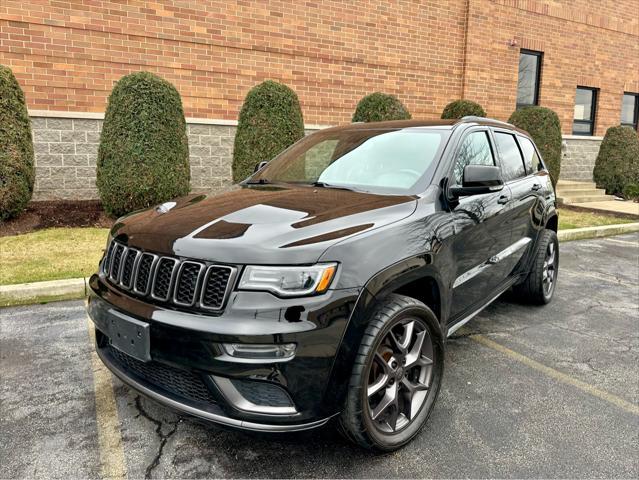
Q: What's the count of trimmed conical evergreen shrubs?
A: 7